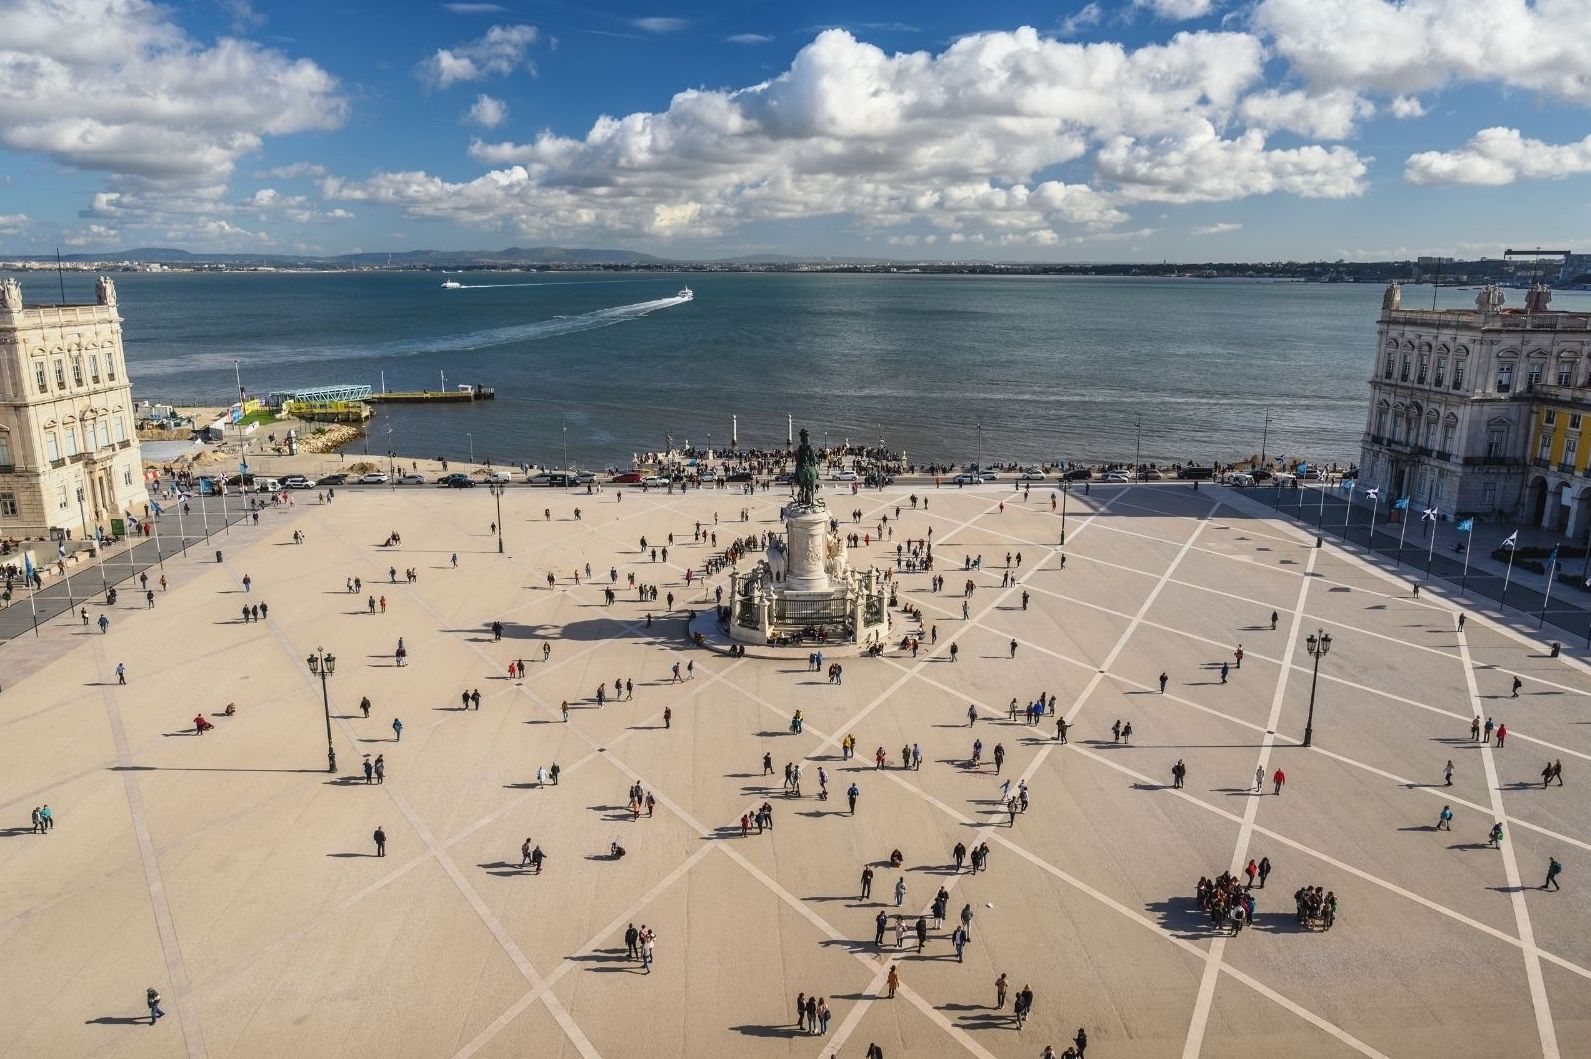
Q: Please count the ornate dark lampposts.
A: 4